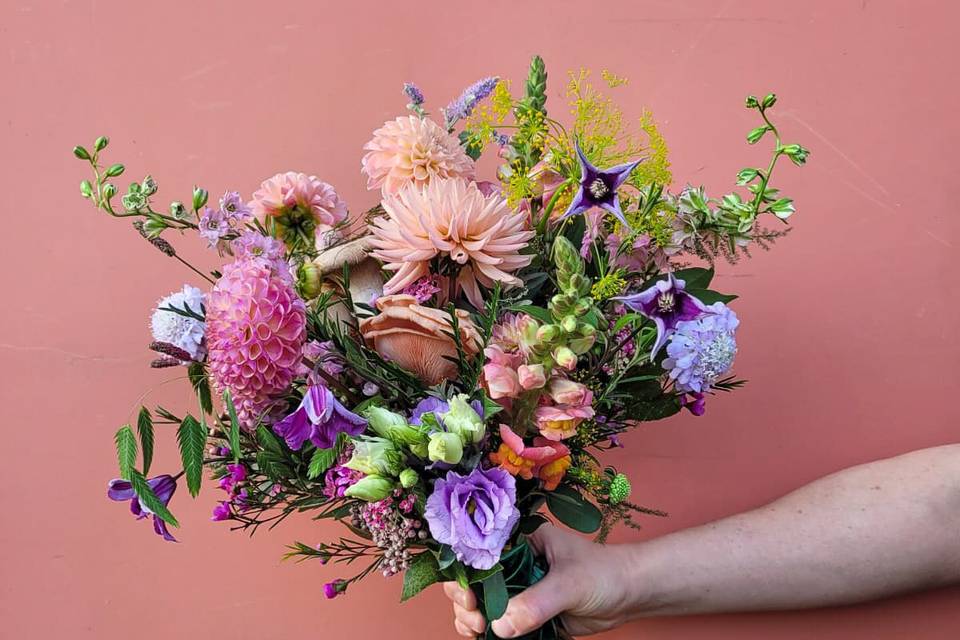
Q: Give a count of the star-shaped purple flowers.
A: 2